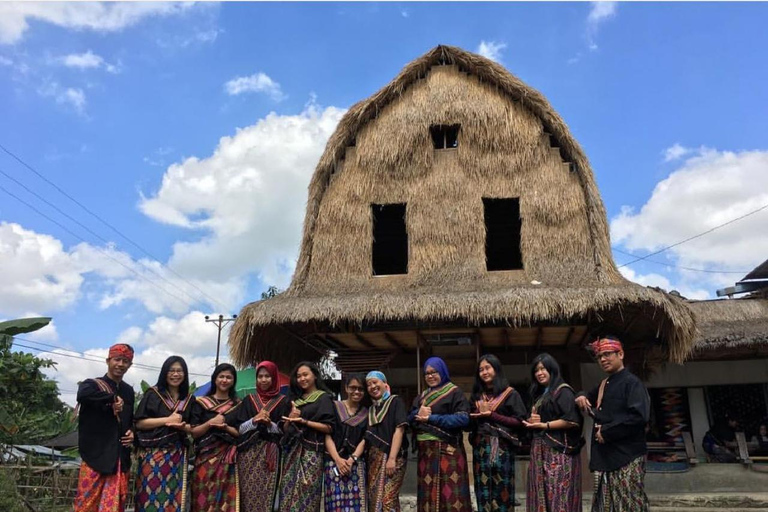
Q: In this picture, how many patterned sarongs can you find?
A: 11